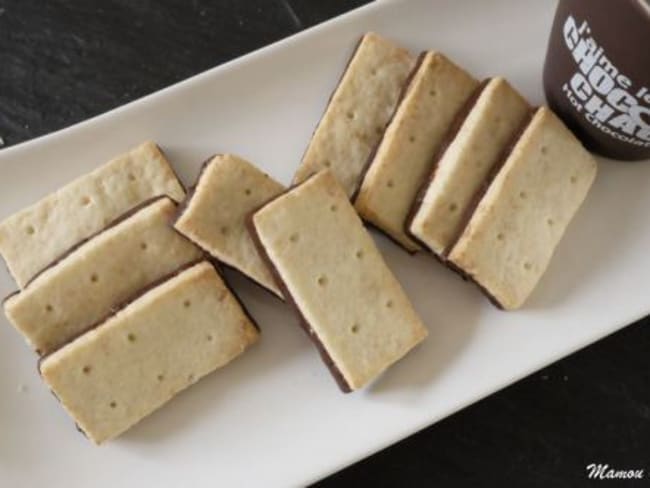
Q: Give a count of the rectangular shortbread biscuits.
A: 9